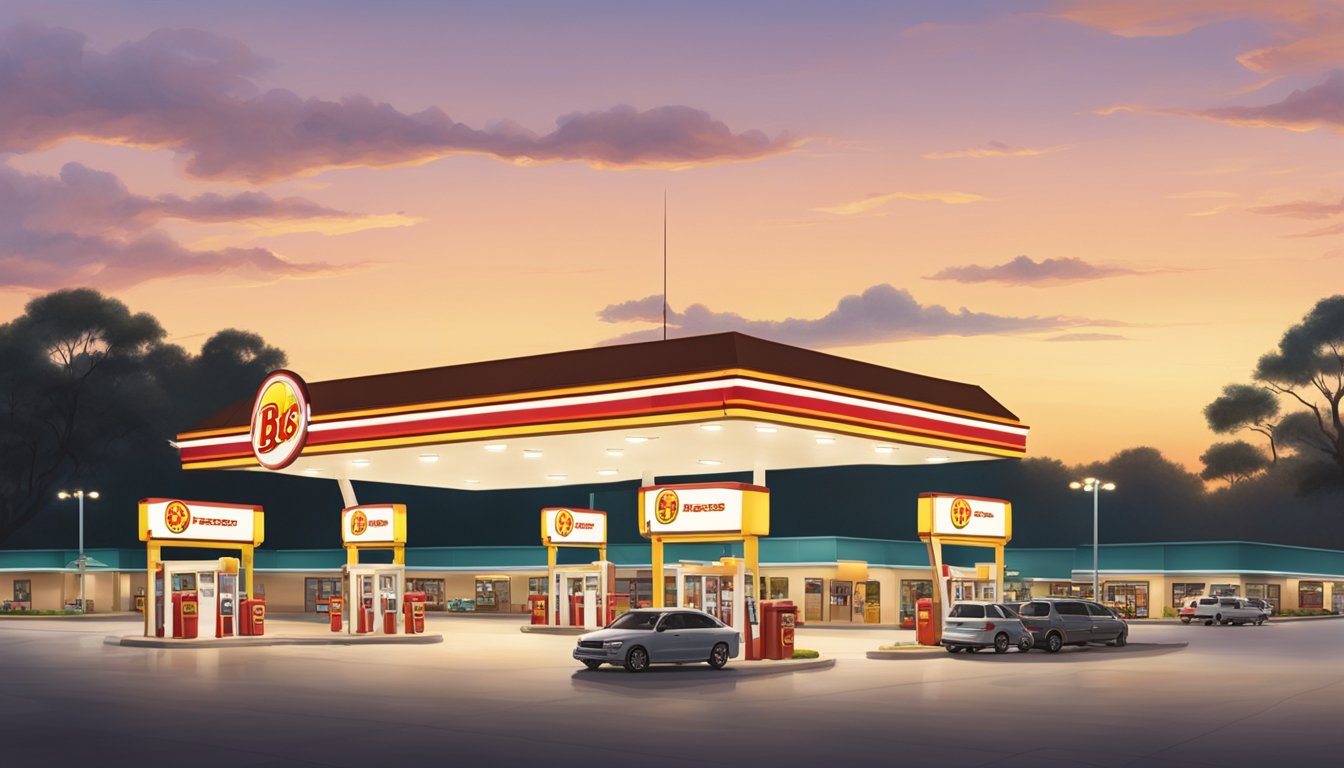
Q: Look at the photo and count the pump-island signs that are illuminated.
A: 5